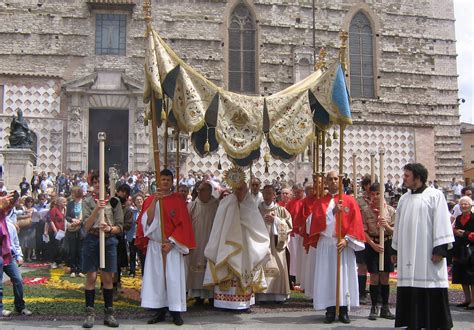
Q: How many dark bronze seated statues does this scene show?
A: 1